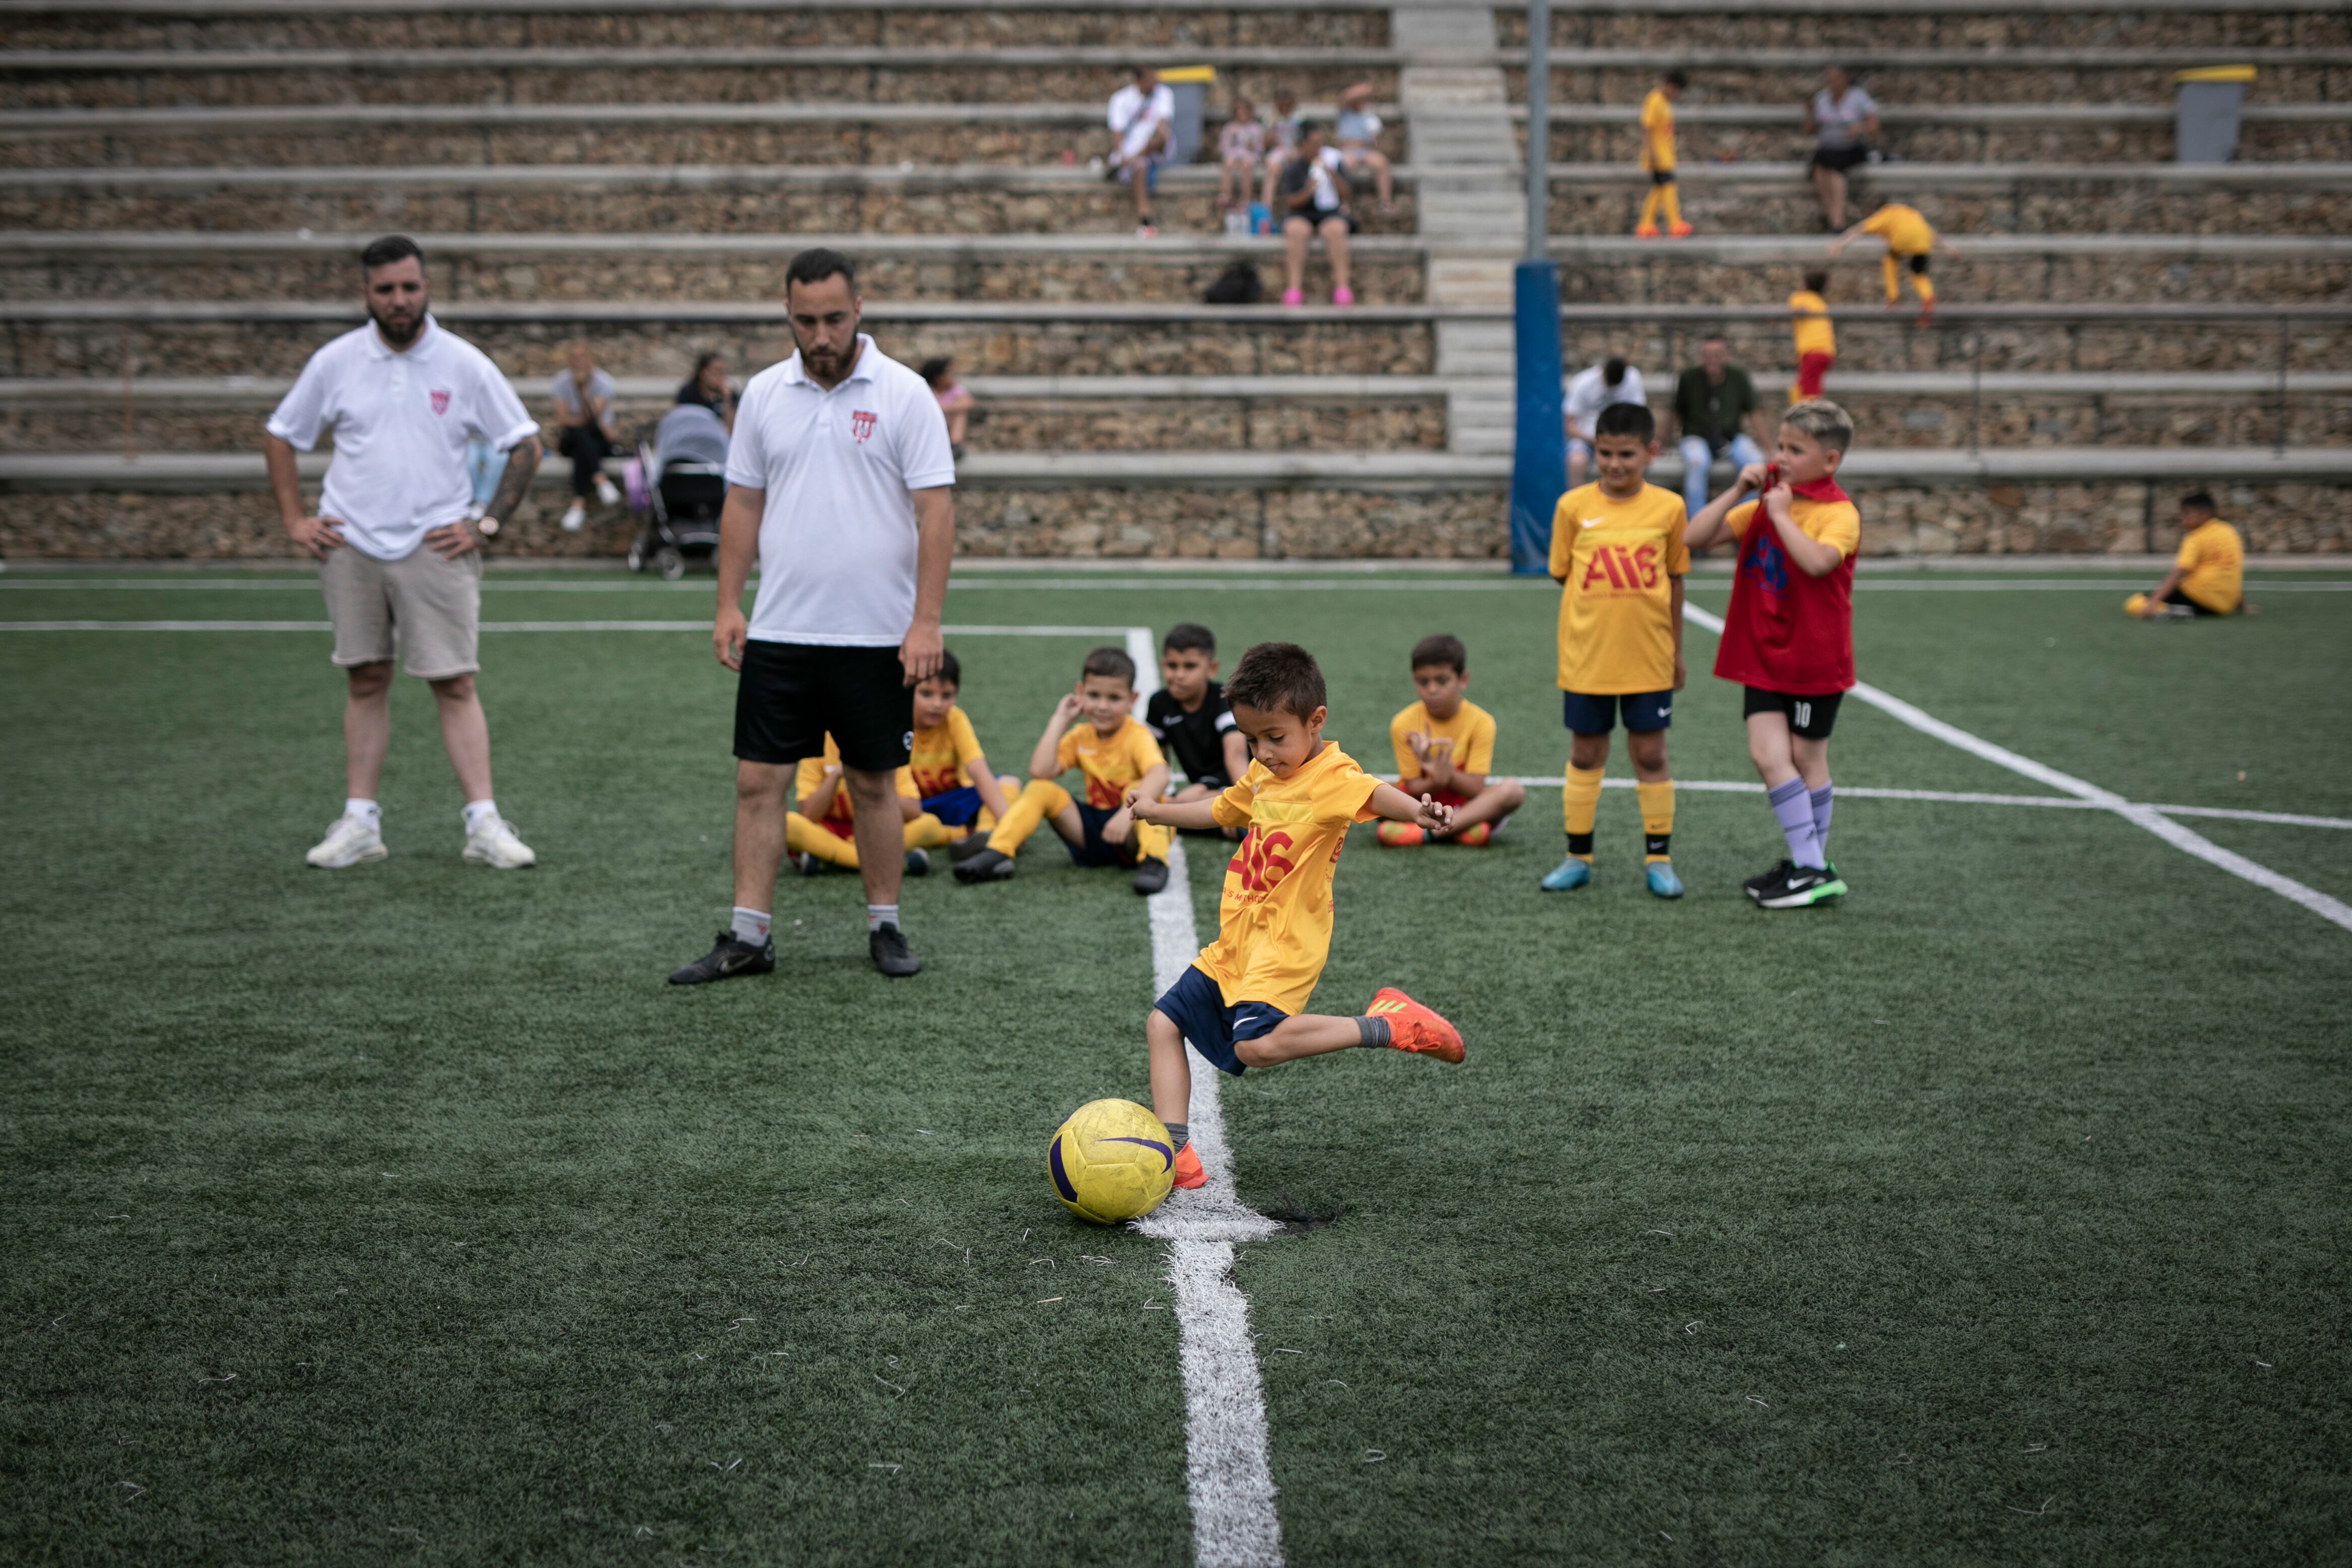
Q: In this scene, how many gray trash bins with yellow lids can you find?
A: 2